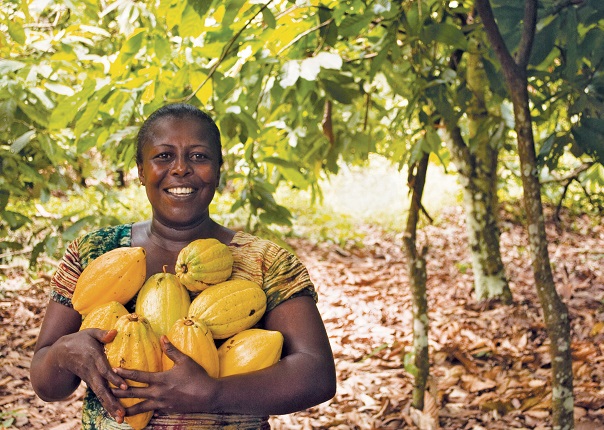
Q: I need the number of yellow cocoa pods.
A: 8